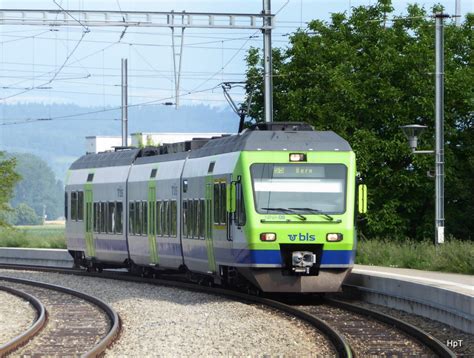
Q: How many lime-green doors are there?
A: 3